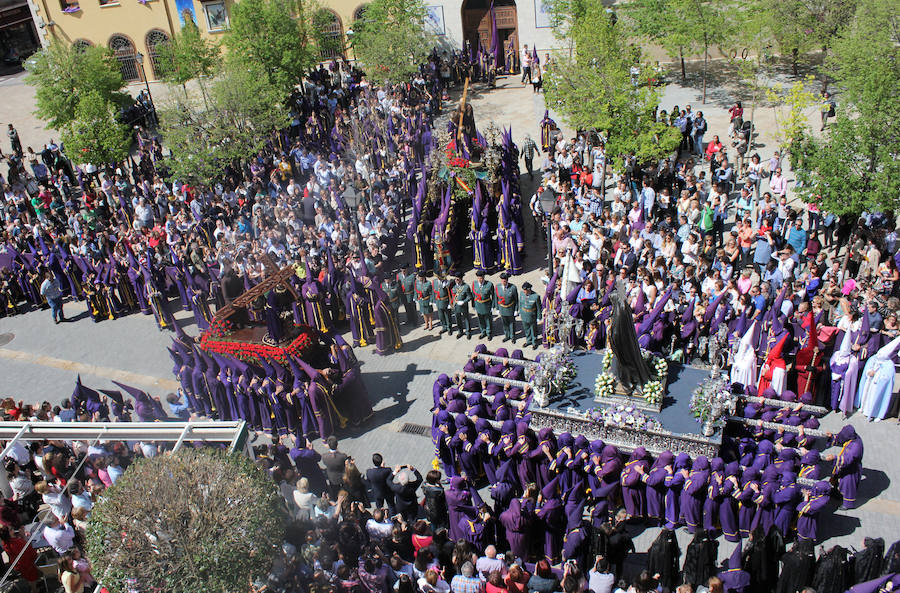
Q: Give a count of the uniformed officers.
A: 8